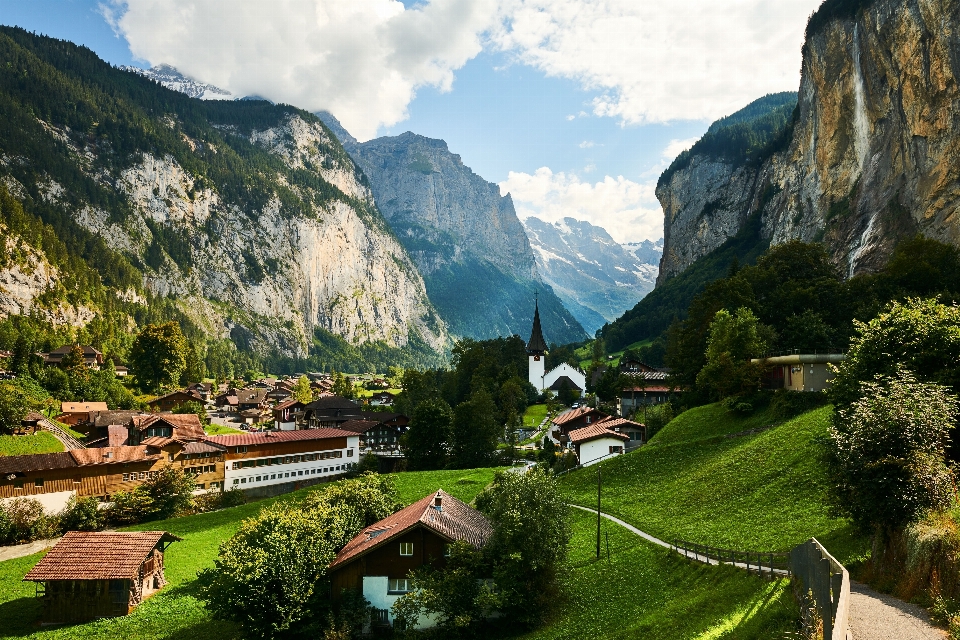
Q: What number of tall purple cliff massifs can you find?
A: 0